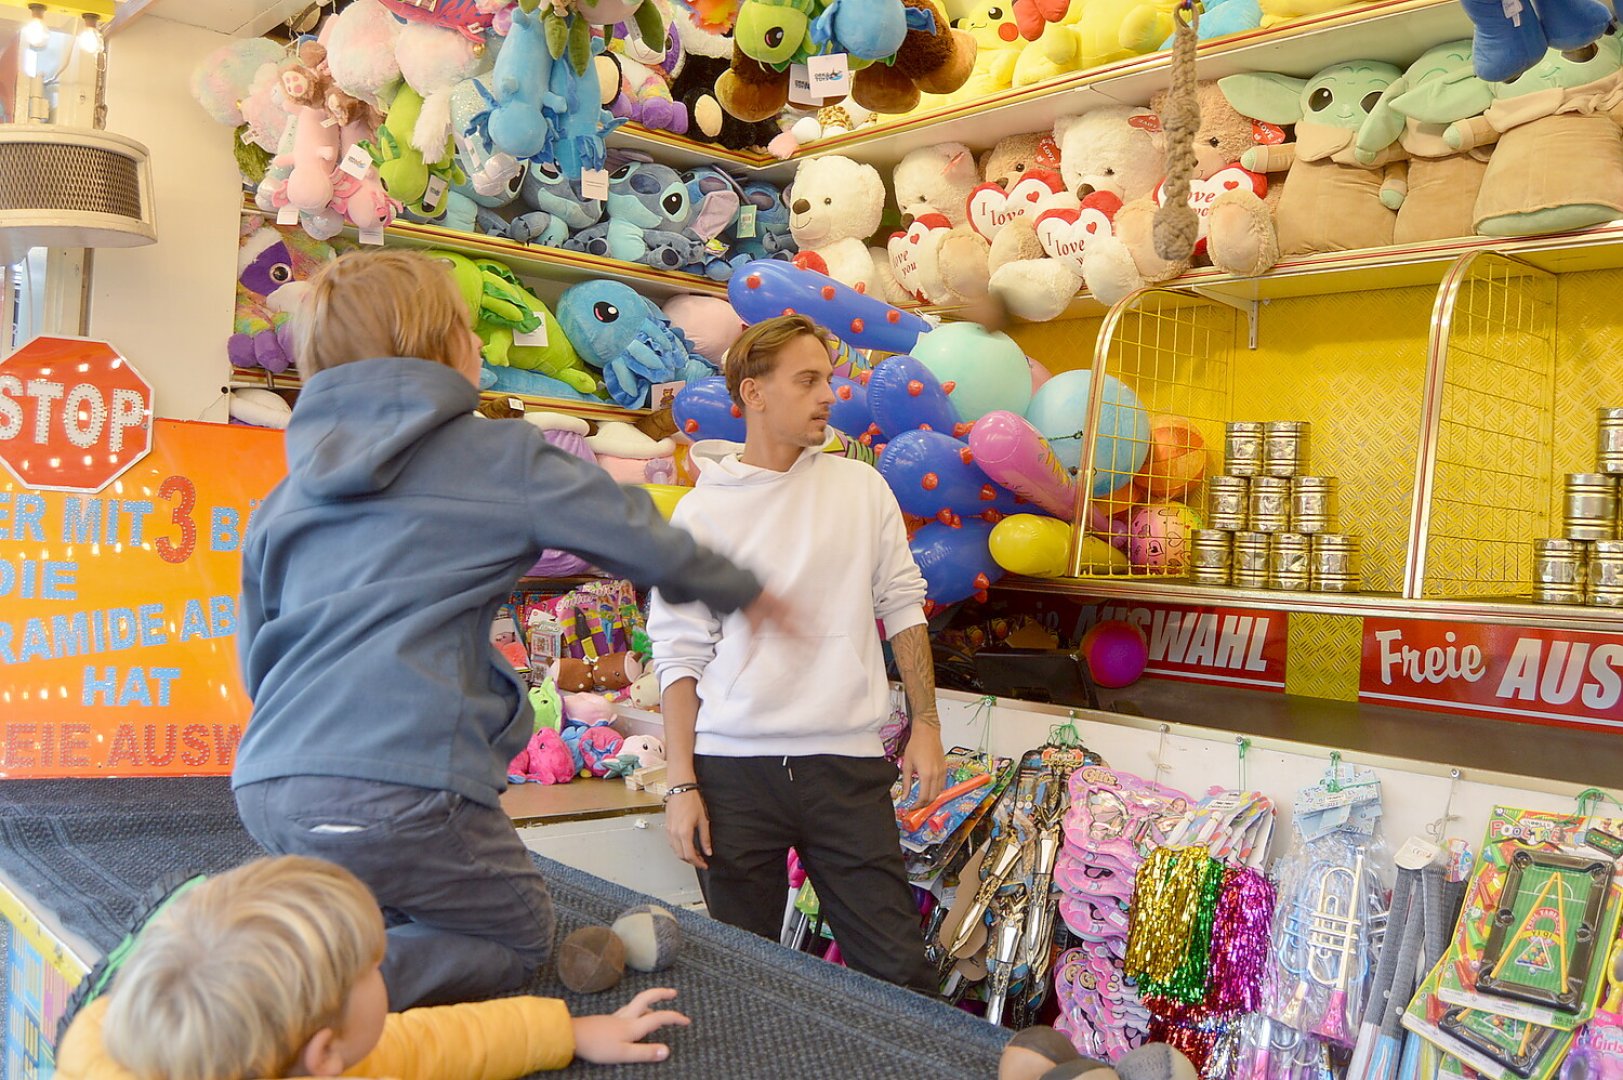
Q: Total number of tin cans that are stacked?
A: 13